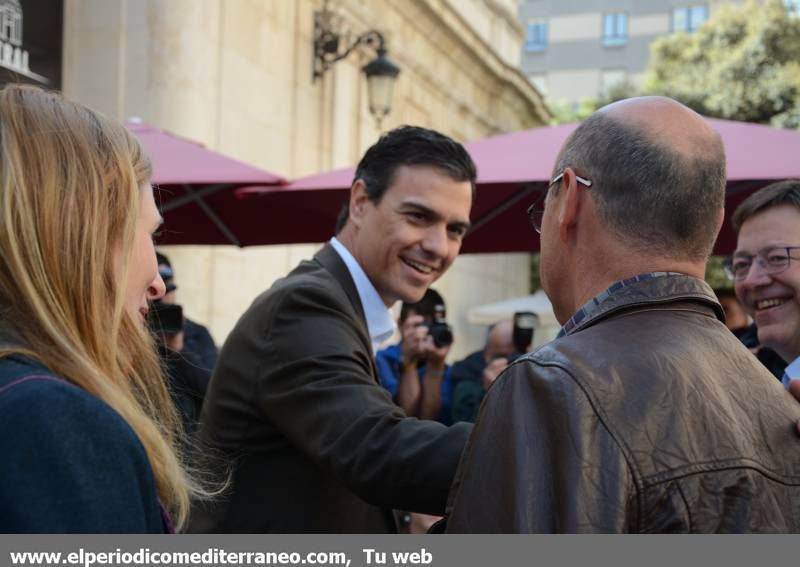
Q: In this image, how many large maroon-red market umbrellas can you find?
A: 2